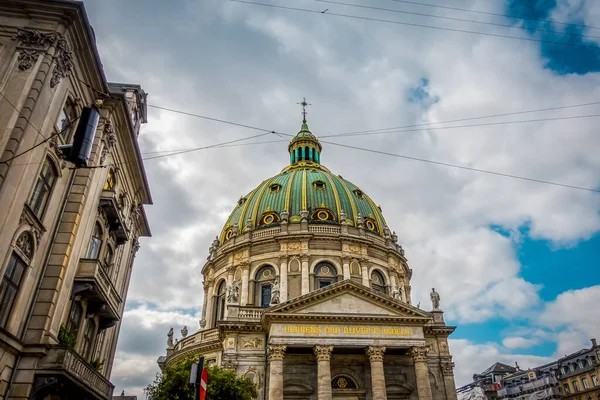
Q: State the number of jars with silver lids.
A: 0